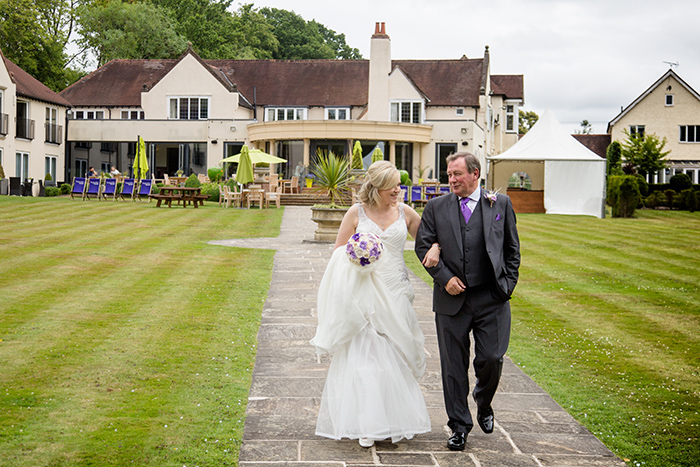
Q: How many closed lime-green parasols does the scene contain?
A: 4